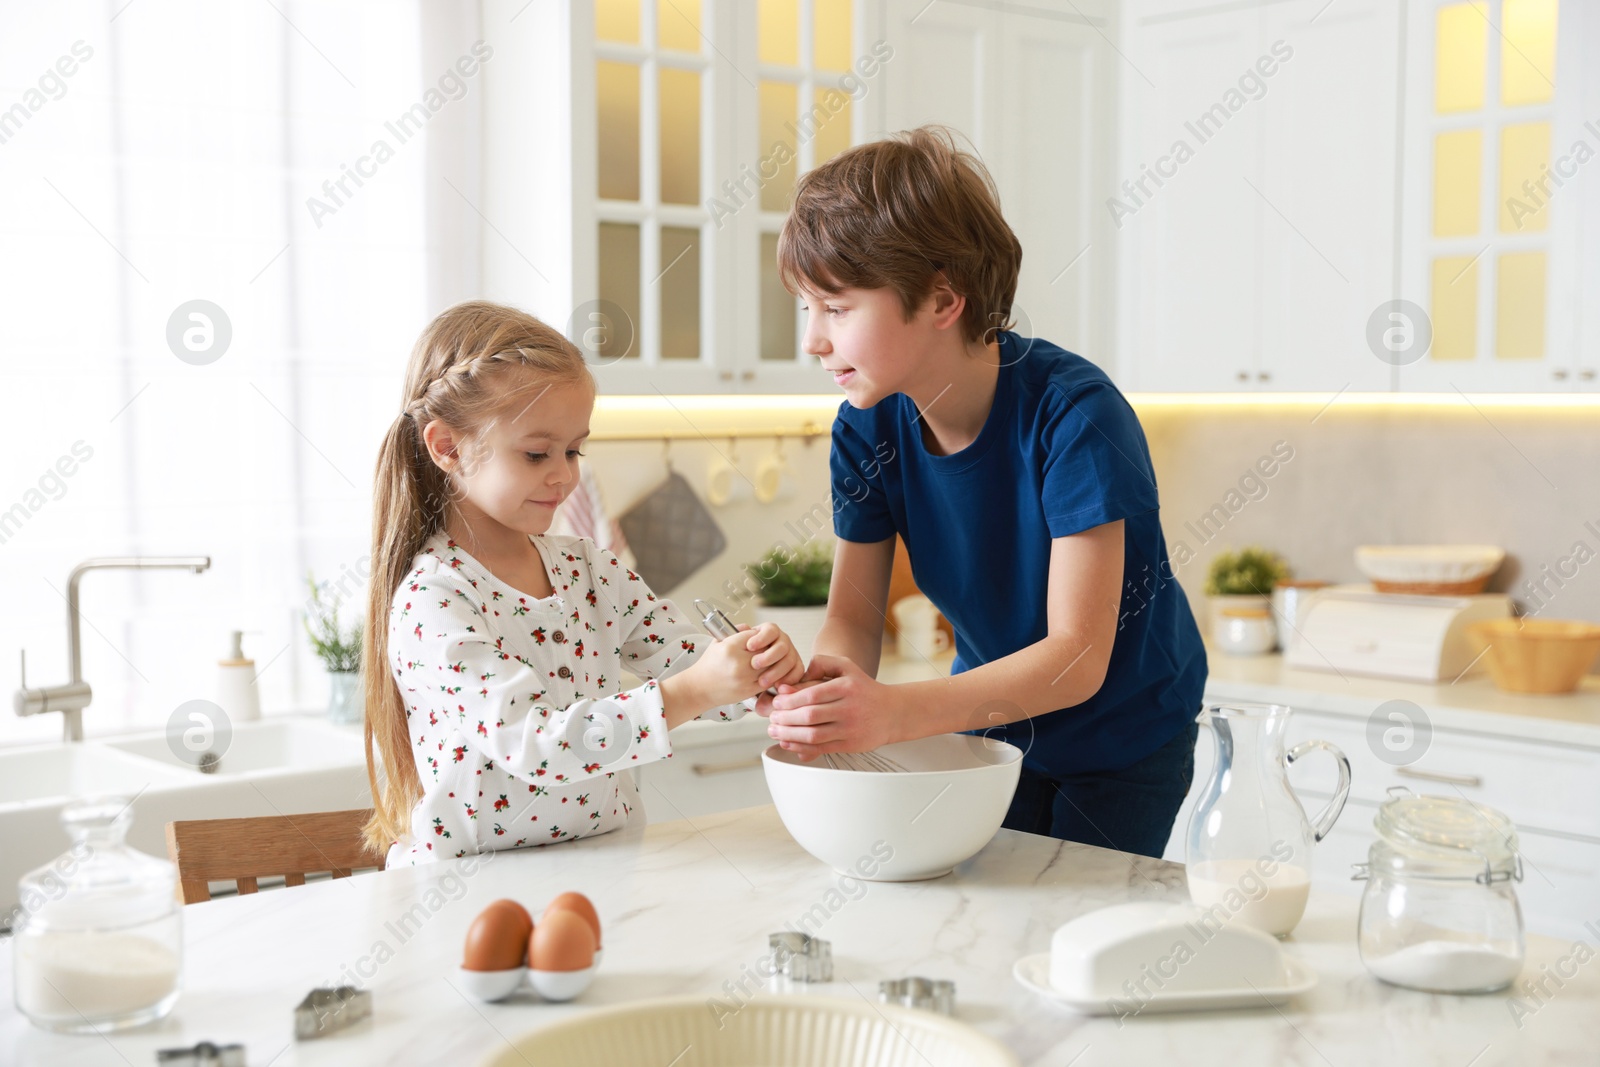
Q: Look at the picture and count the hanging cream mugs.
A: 2